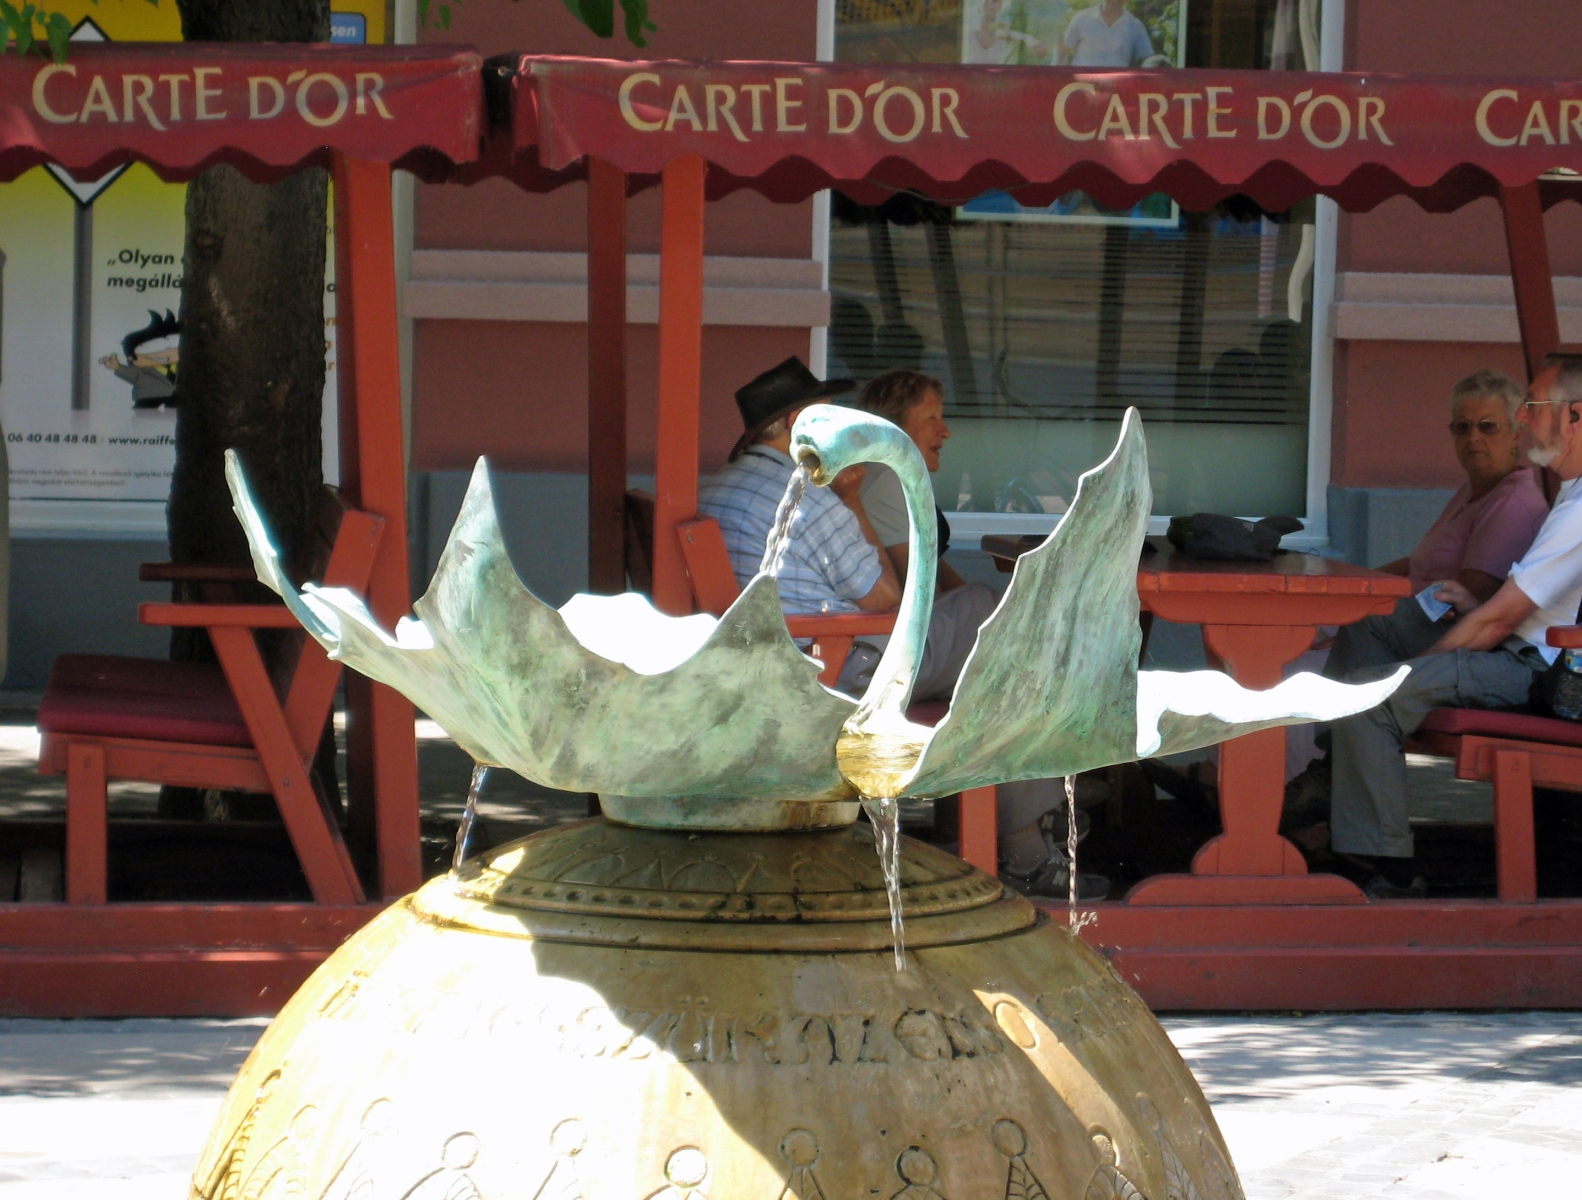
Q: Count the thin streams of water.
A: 4